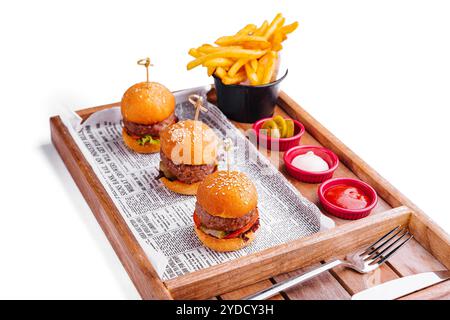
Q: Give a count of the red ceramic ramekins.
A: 3